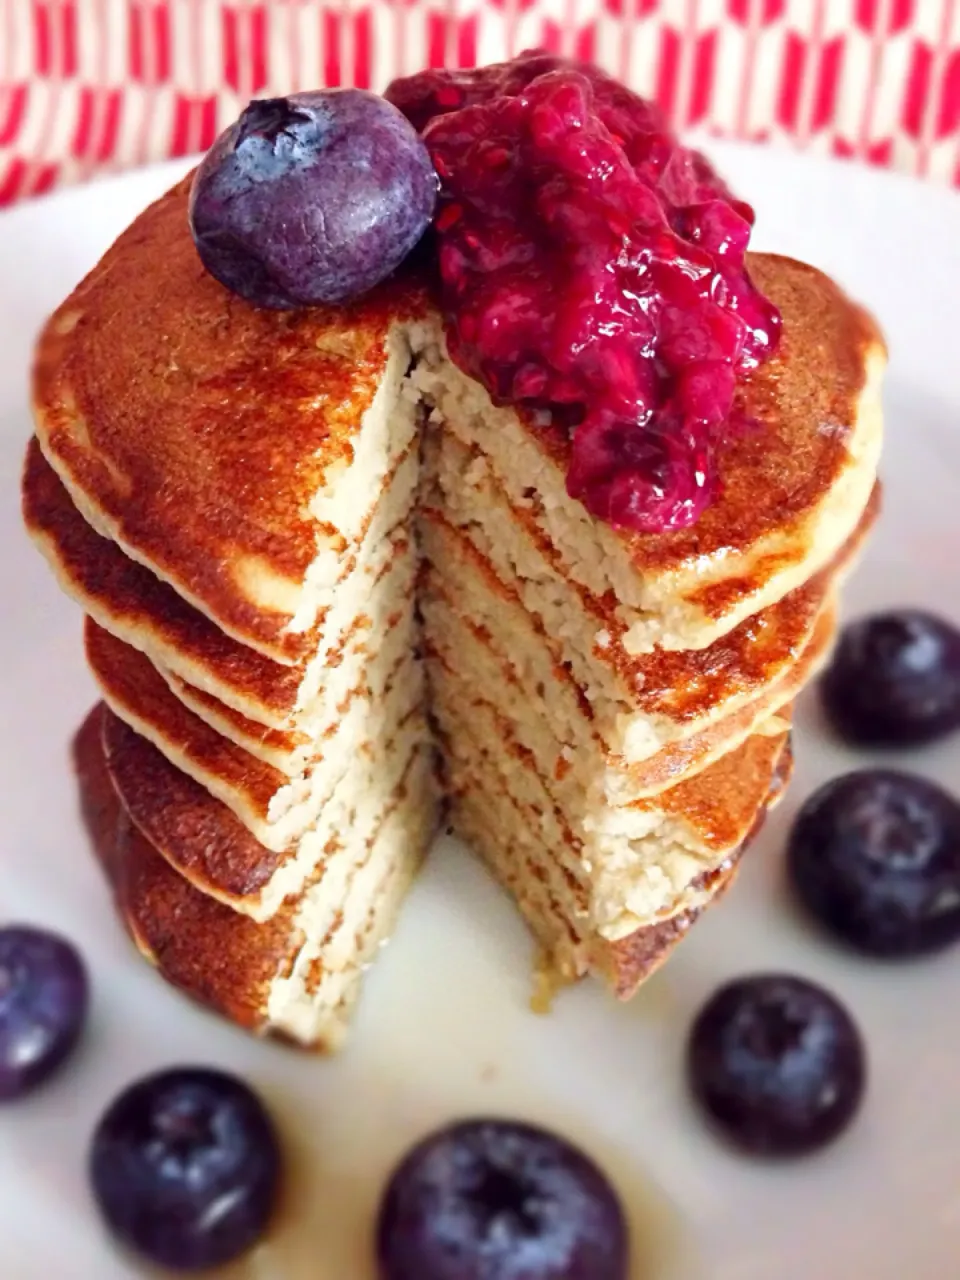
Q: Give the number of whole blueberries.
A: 7